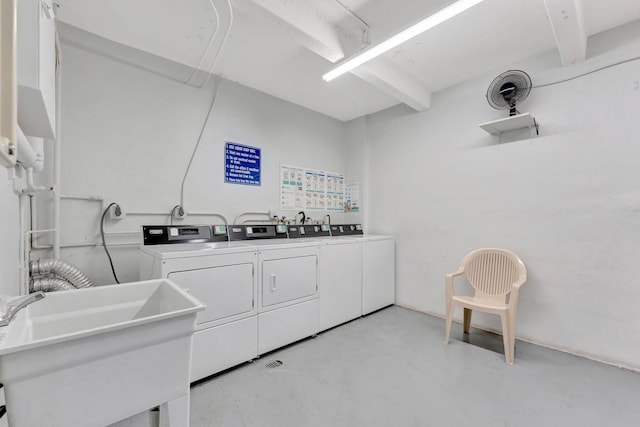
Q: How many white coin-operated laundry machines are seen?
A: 4